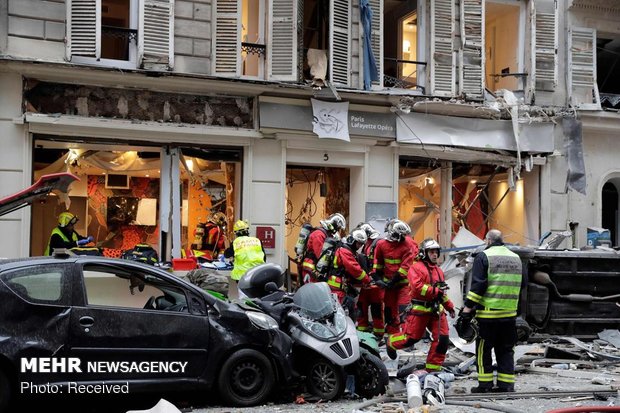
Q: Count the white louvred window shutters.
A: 10